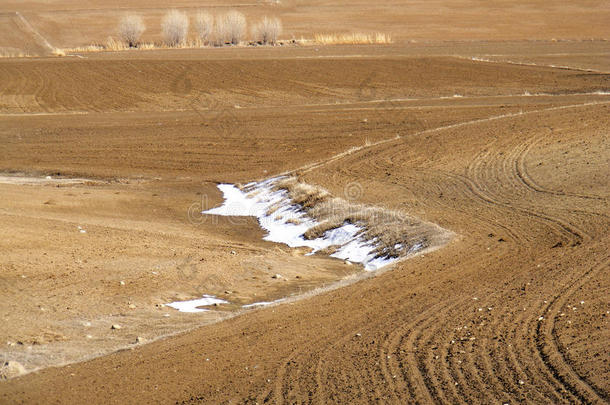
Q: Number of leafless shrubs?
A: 5